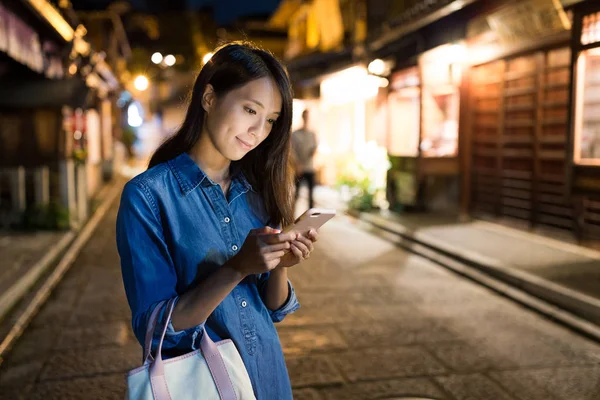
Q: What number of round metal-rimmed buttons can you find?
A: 3